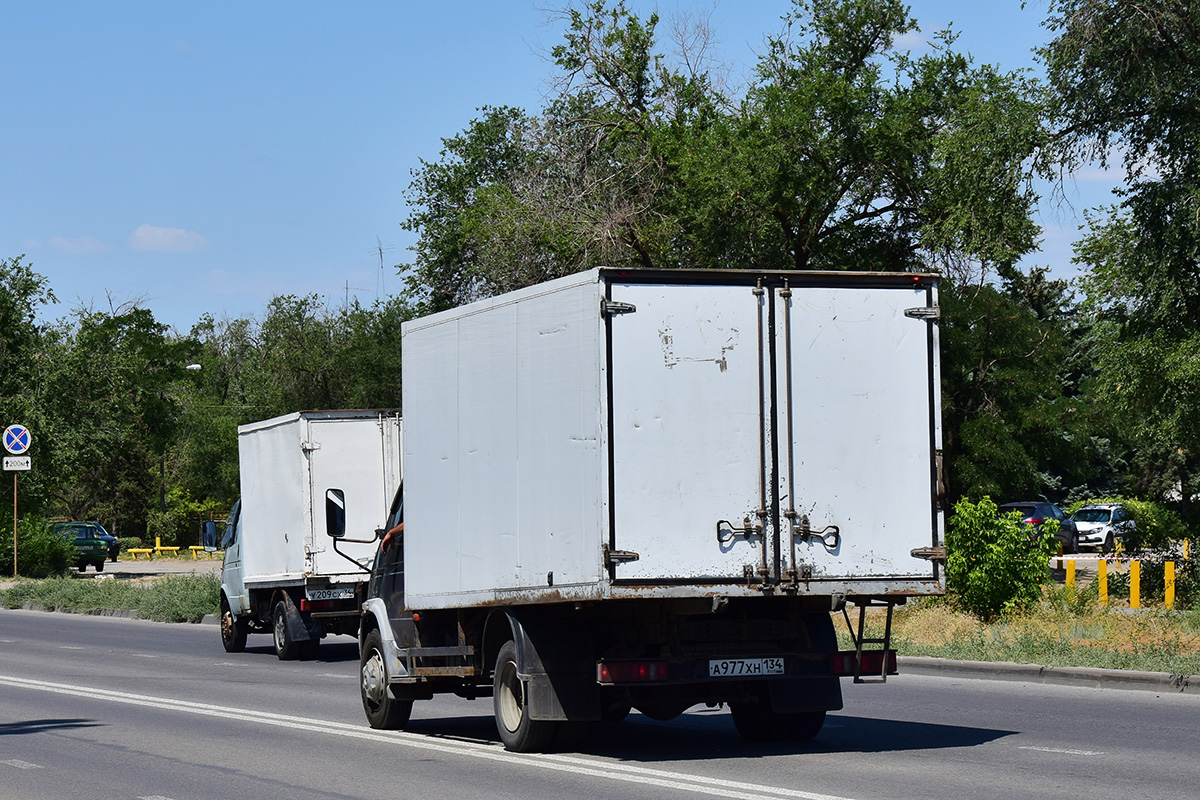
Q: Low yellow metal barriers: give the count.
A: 3